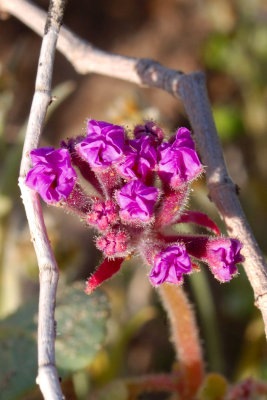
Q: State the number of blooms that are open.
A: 7